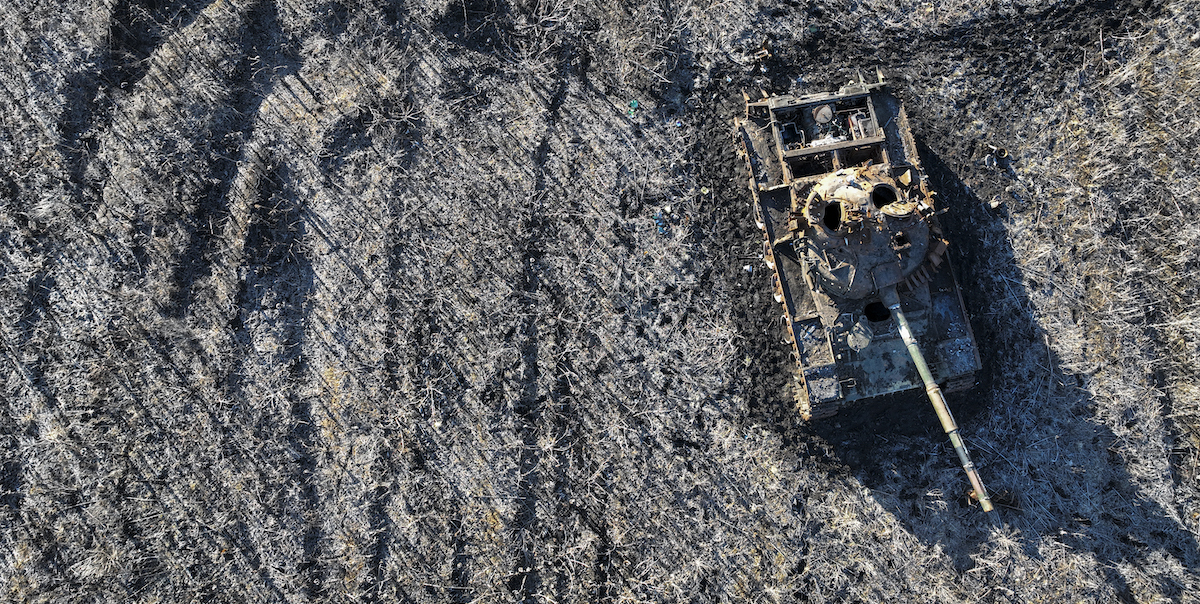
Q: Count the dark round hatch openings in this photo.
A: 3